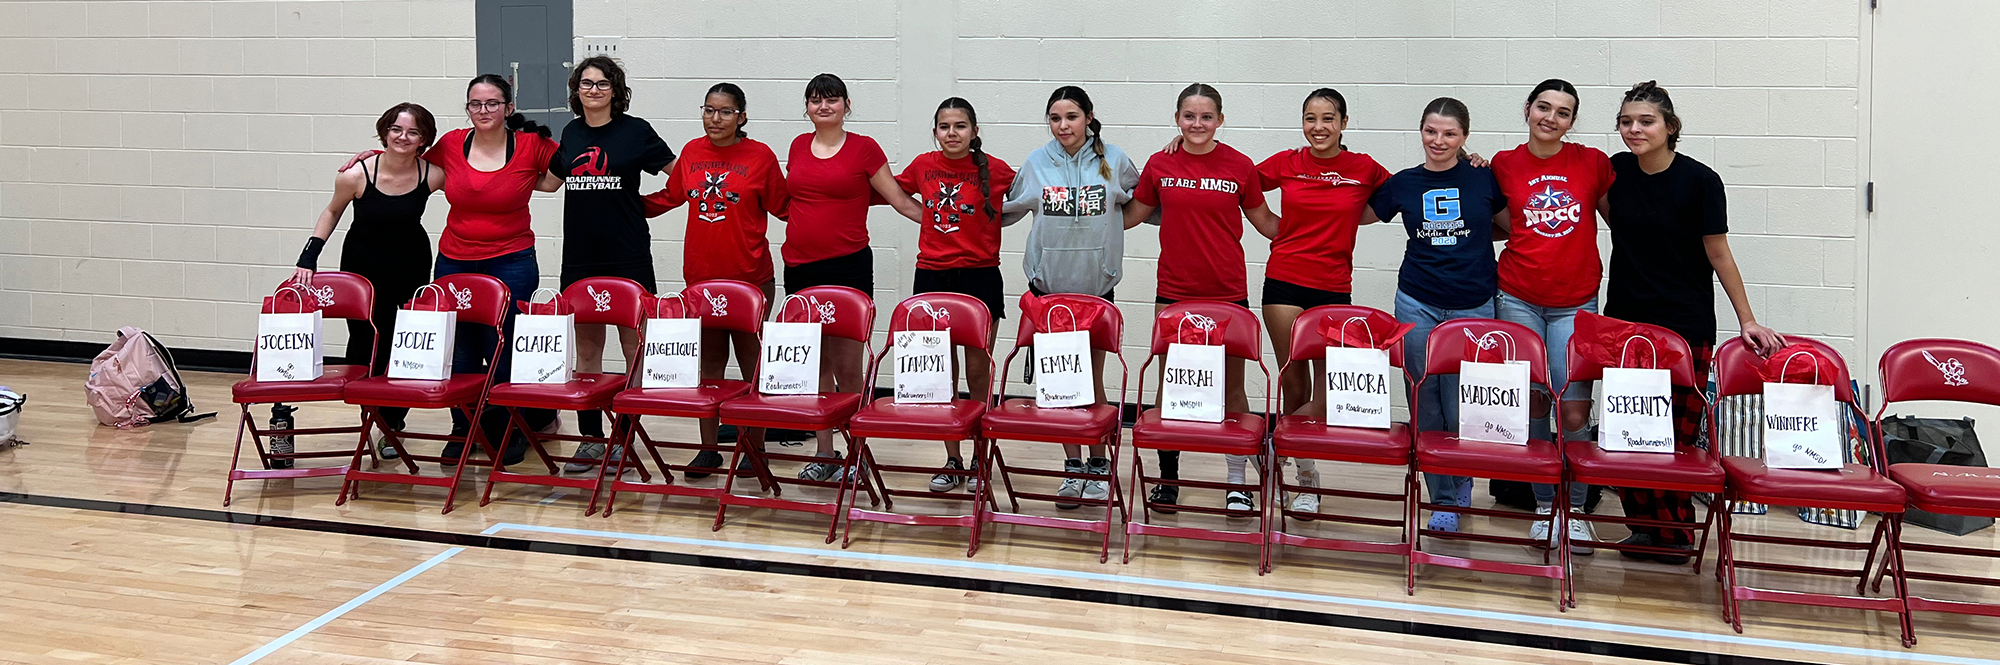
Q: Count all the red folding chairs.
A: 13